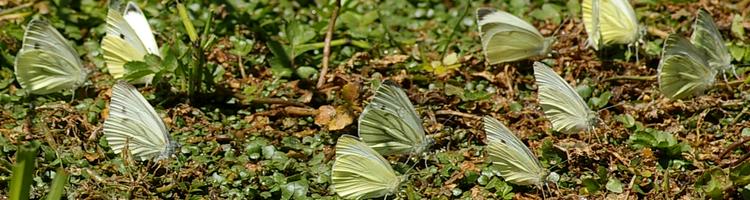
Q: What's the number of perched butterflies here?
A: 11